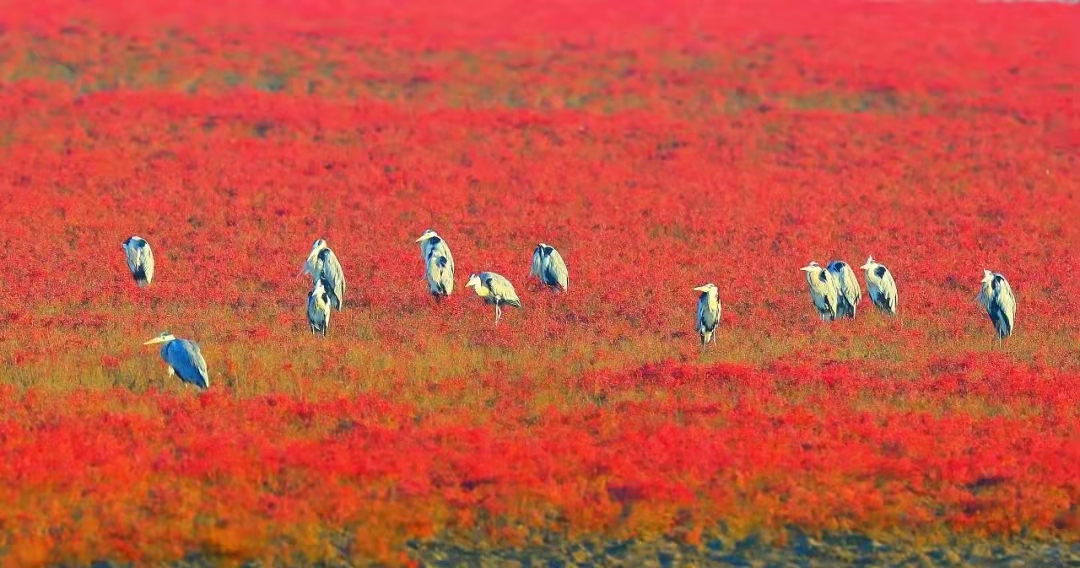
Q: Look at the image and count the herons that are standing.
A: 13